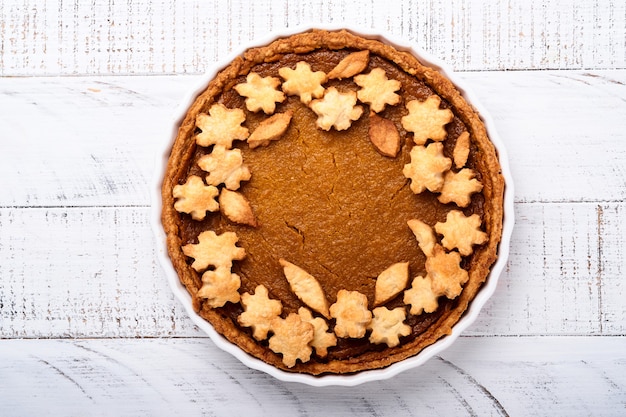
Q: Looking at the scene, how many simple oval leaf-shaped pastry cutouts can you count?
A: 8